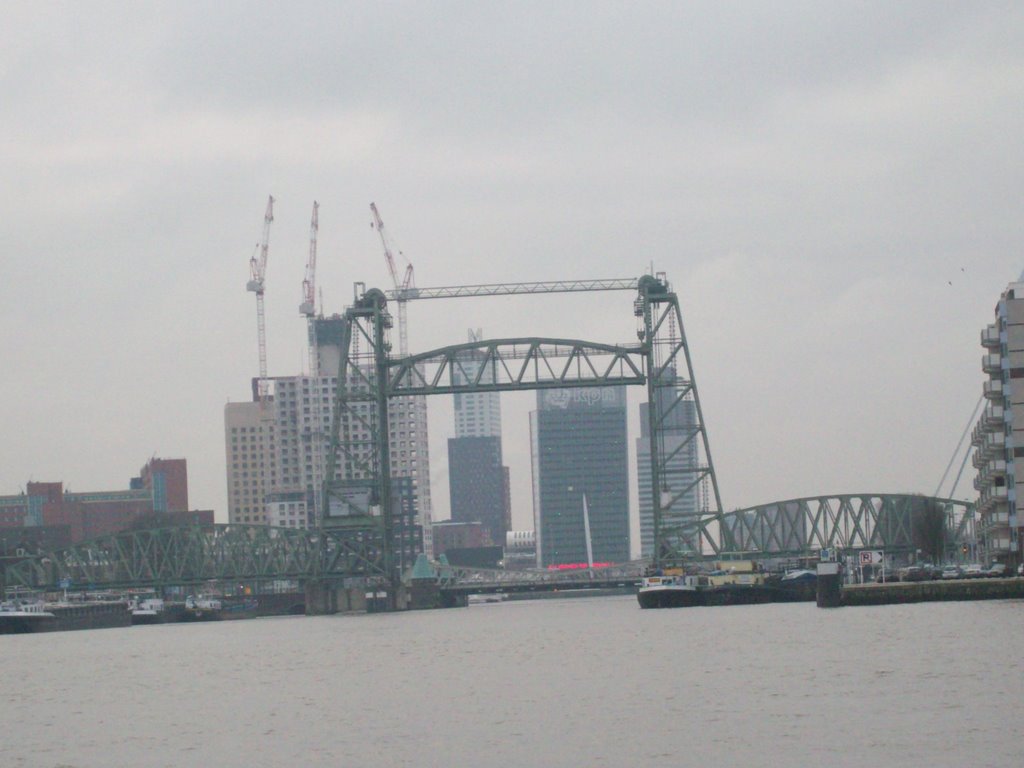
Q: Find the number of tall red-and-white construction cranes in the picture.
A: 3